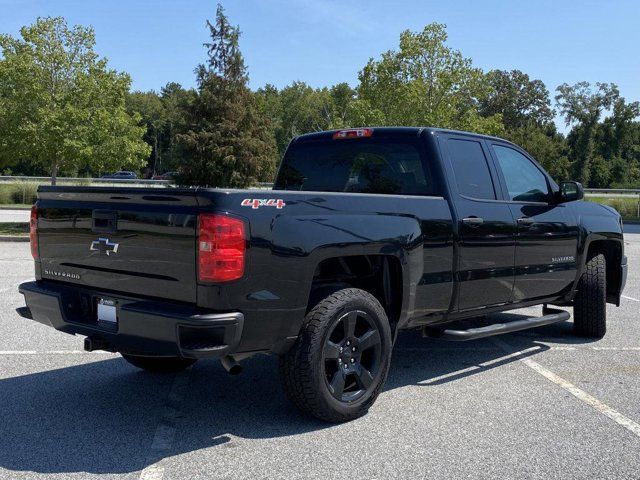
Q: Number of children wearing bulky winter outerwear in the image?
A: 0